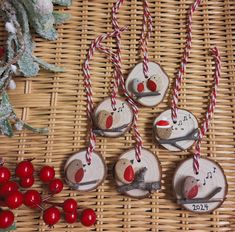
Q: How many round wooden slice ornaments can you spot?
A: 6